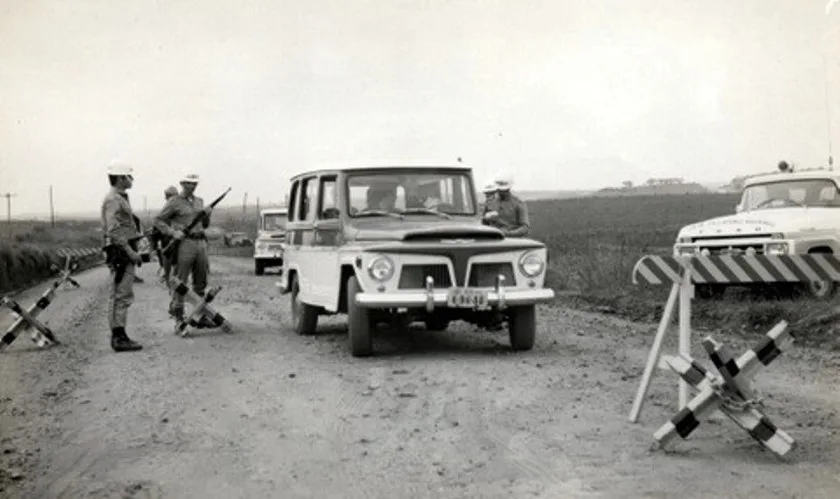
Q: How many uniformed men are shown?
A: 5